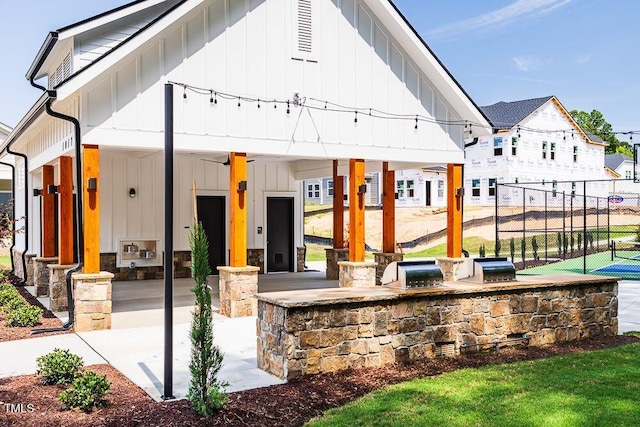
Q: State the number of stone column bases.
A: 8